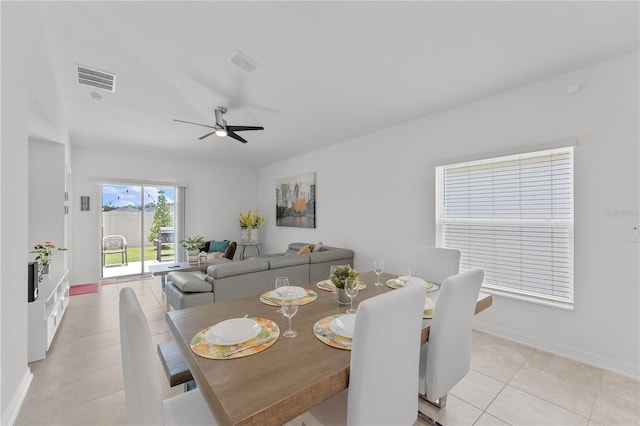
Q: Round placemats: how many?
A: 6